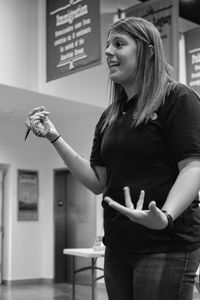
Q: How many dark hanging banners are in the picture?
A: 3